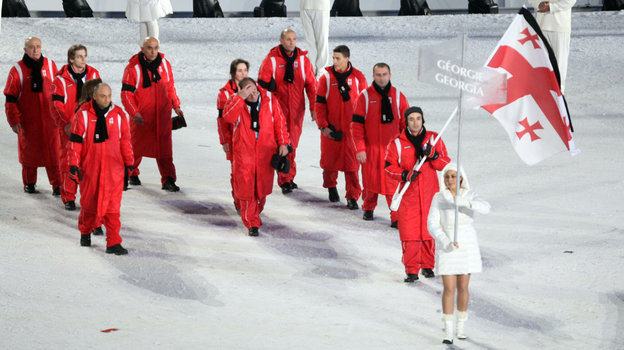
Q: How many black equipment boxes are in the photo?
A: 8